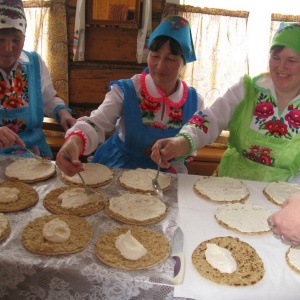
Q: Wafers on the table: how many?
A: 14